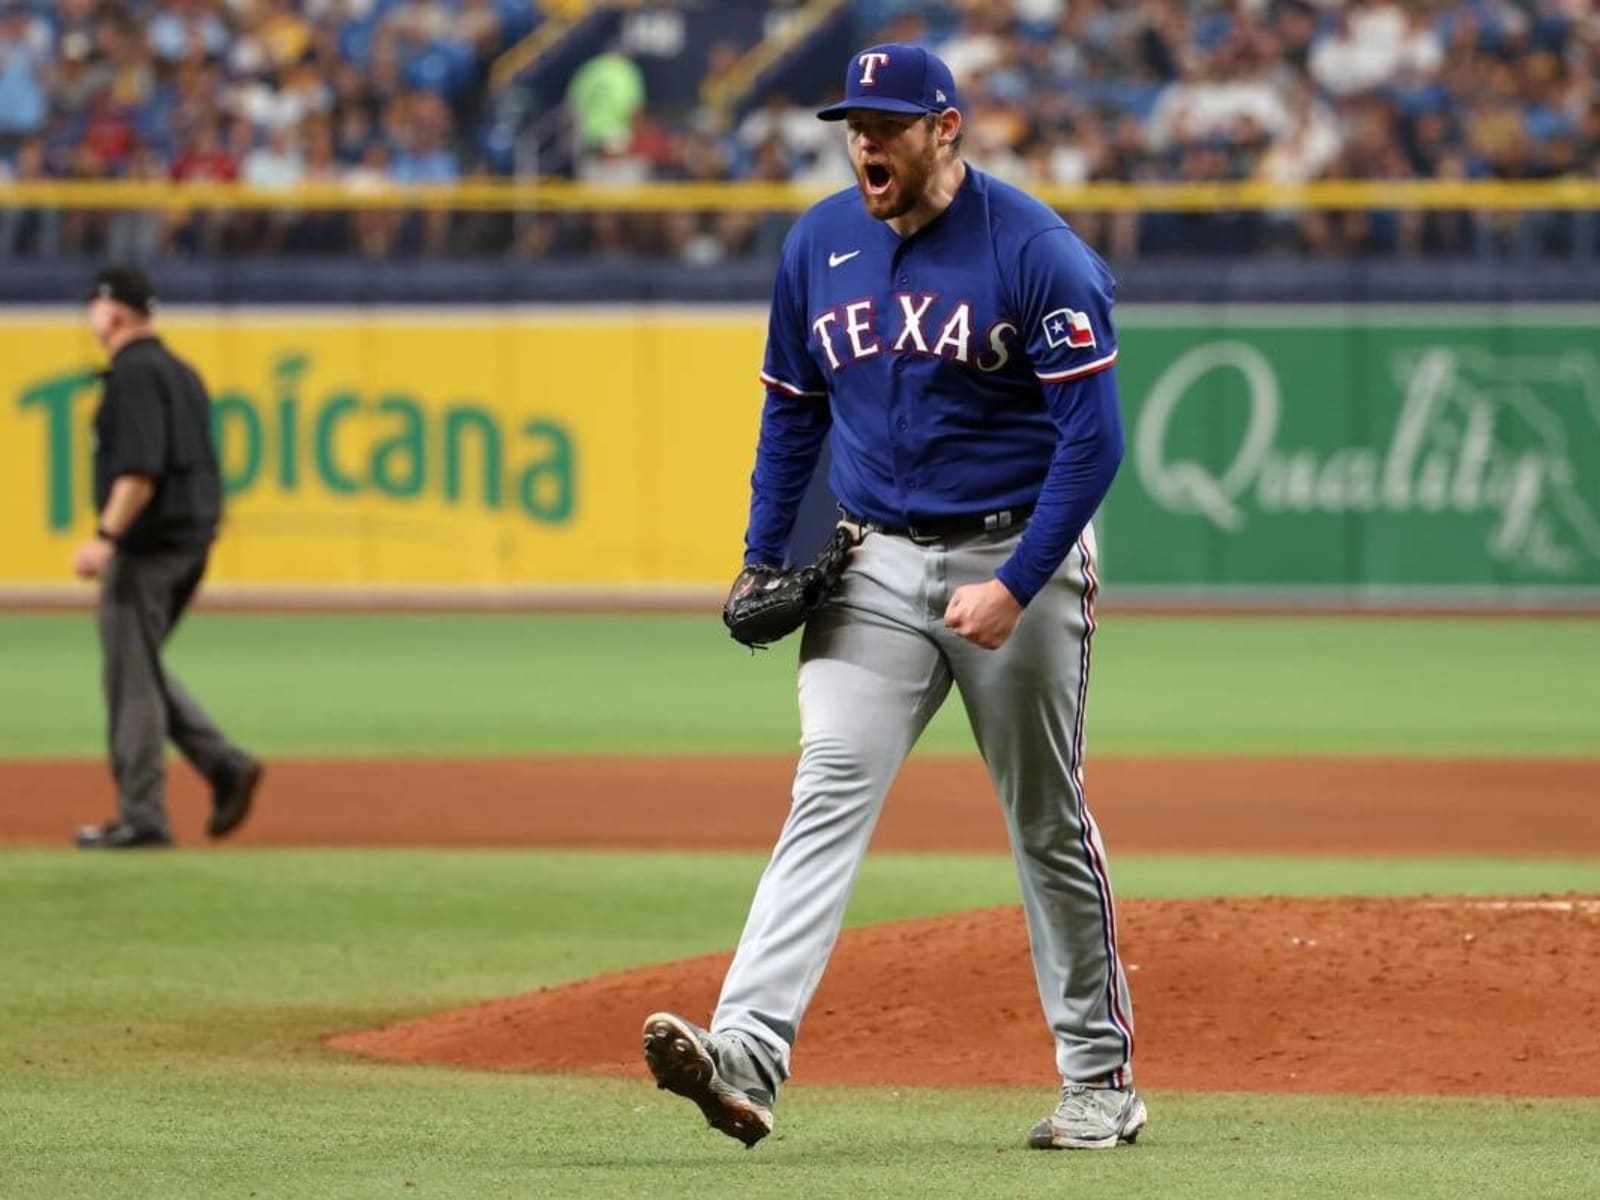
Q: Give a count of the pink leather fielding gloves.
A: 0